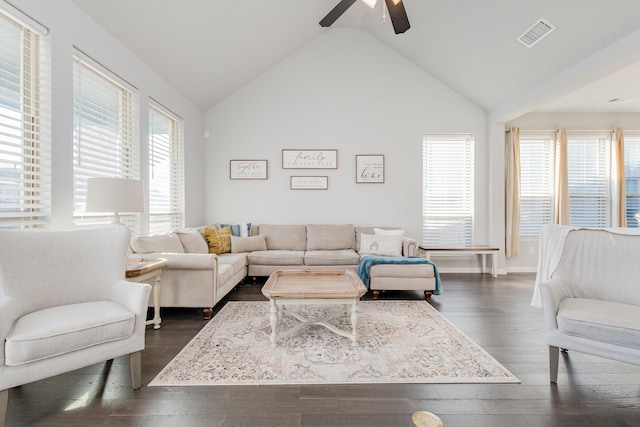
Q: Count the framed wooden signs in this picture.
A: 4